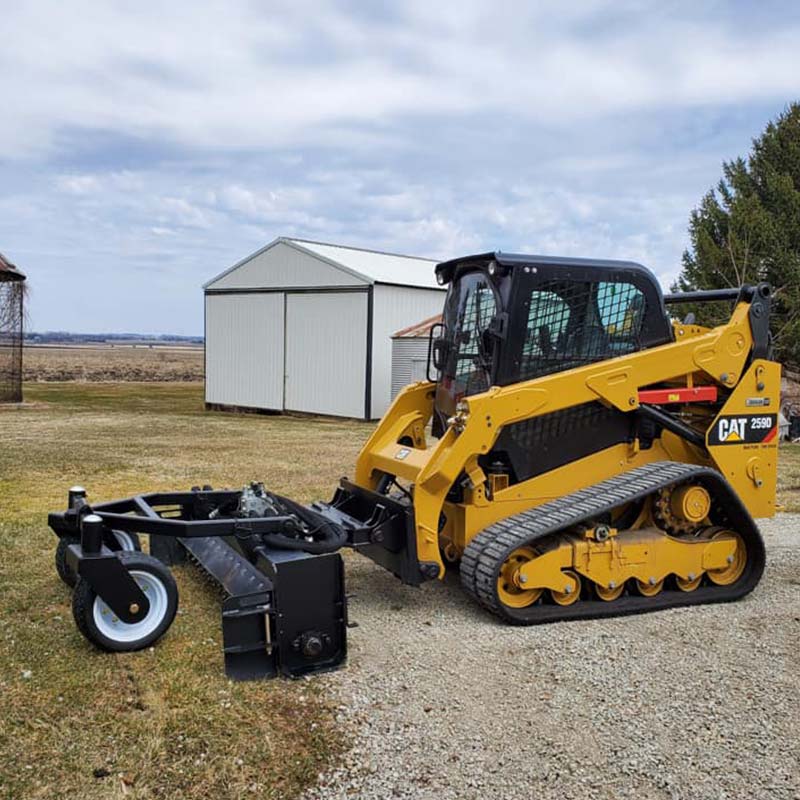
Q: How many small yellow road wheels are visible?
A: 4